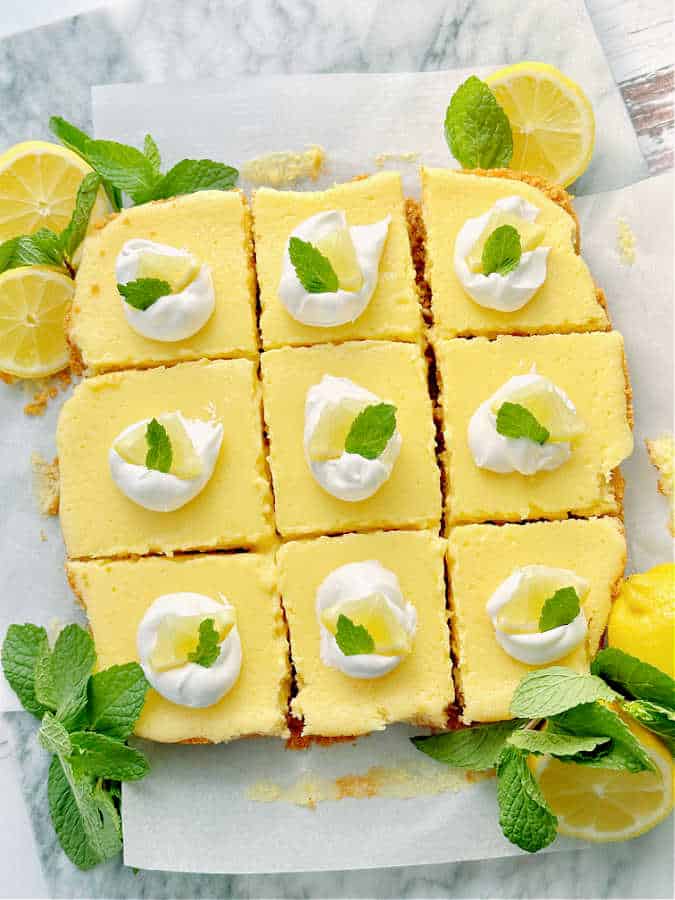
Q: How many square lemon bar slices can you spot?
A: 9